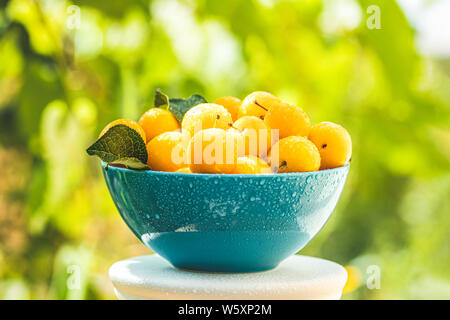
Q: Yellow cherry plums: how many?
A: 13